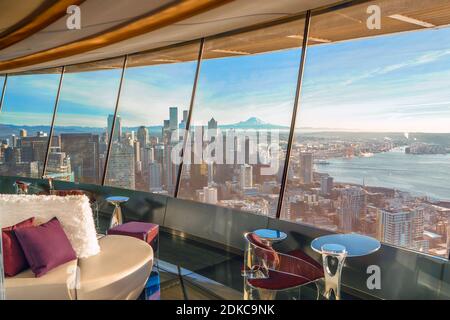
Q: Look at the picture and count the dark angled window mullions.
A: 5